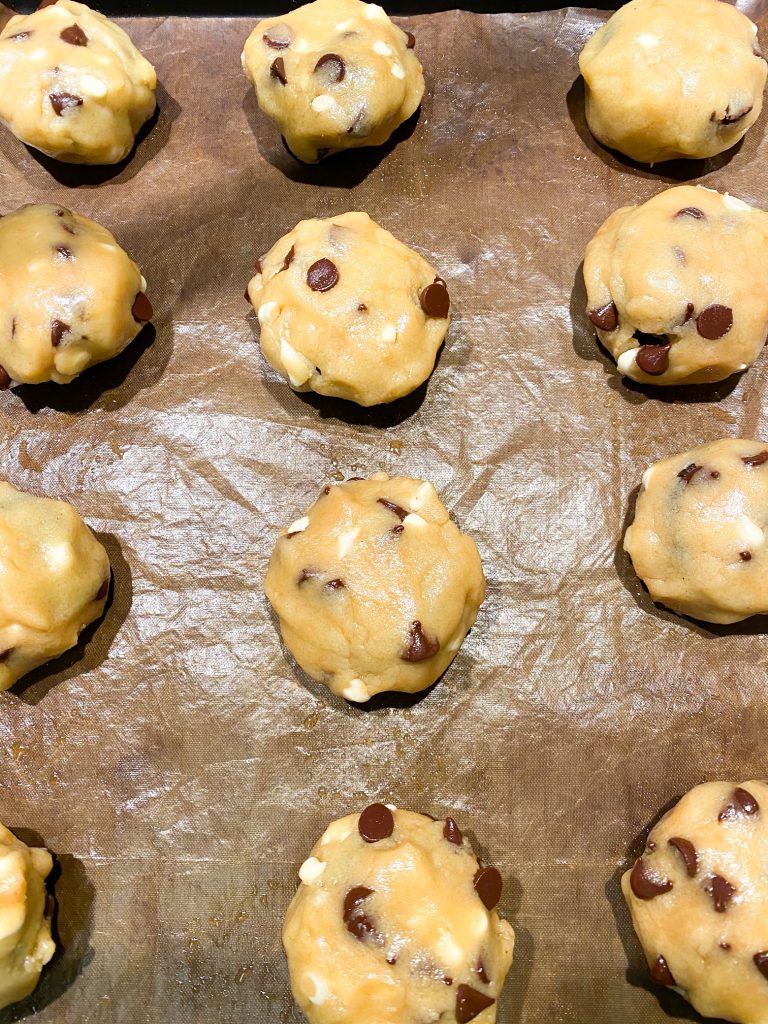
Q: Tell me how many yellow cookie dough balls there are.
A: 12